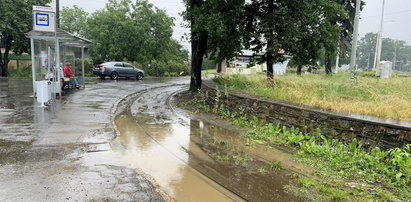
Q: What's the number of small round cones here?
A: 0